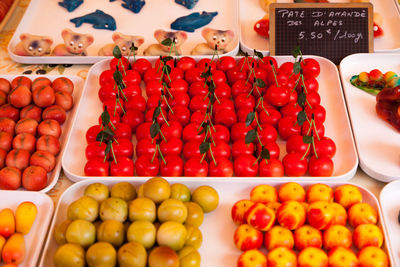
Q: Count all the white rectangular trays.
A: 8